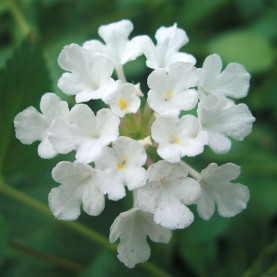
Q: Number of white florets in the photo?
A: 15